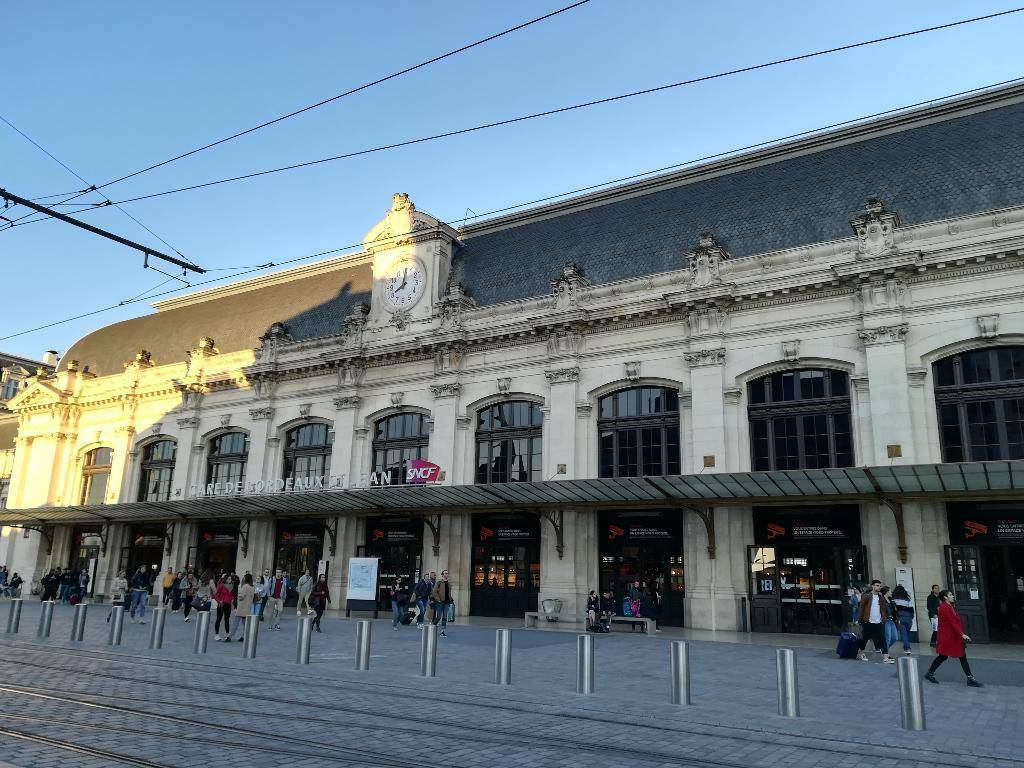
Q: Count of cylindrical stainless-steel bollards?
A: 15